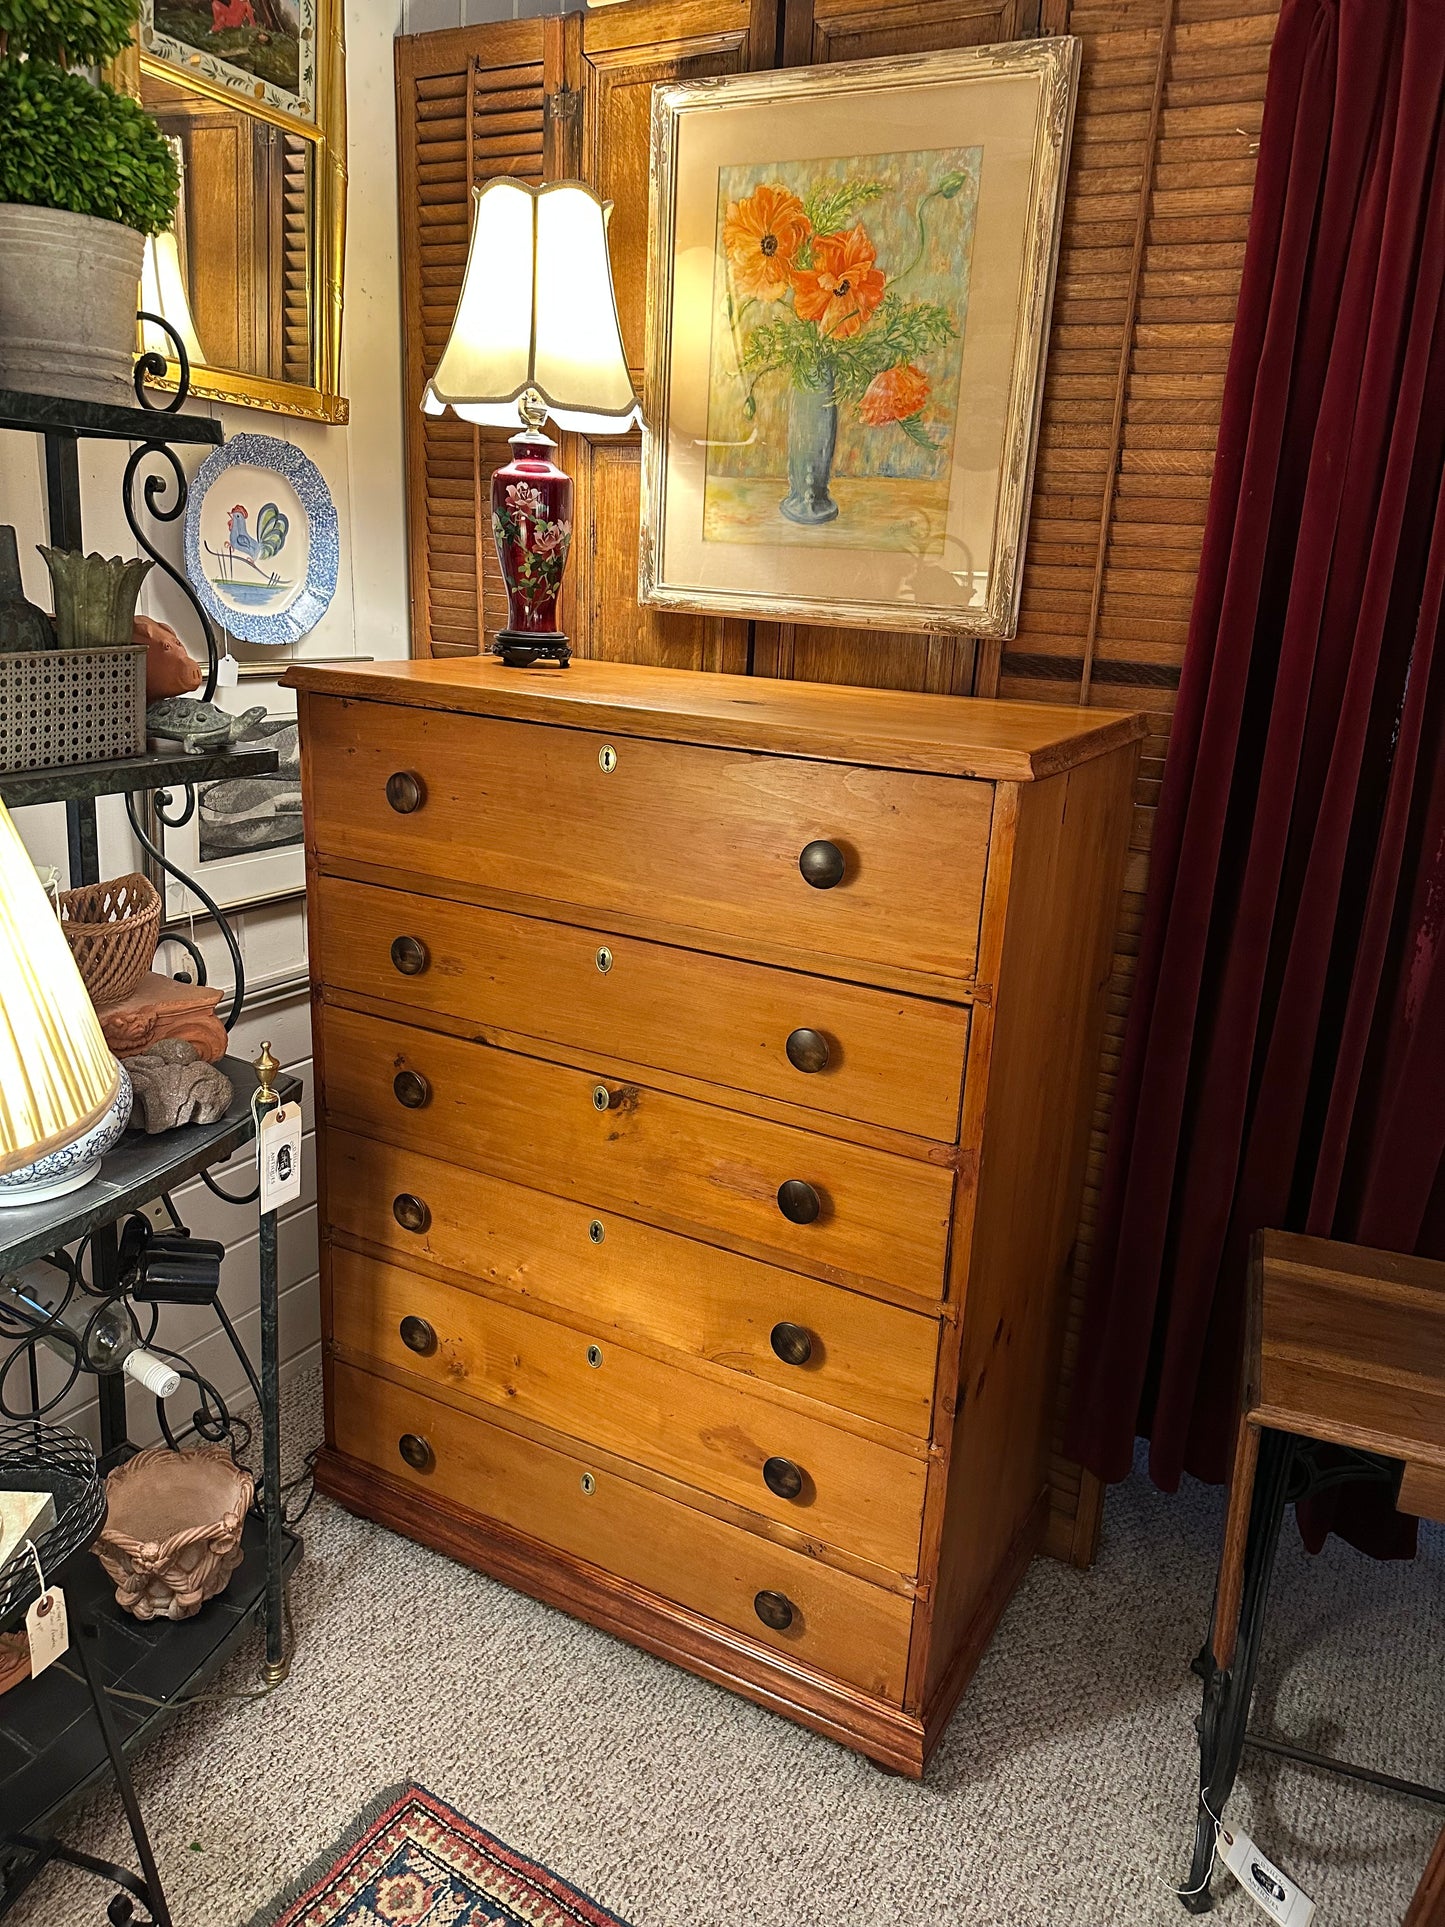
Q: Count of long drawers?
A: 6